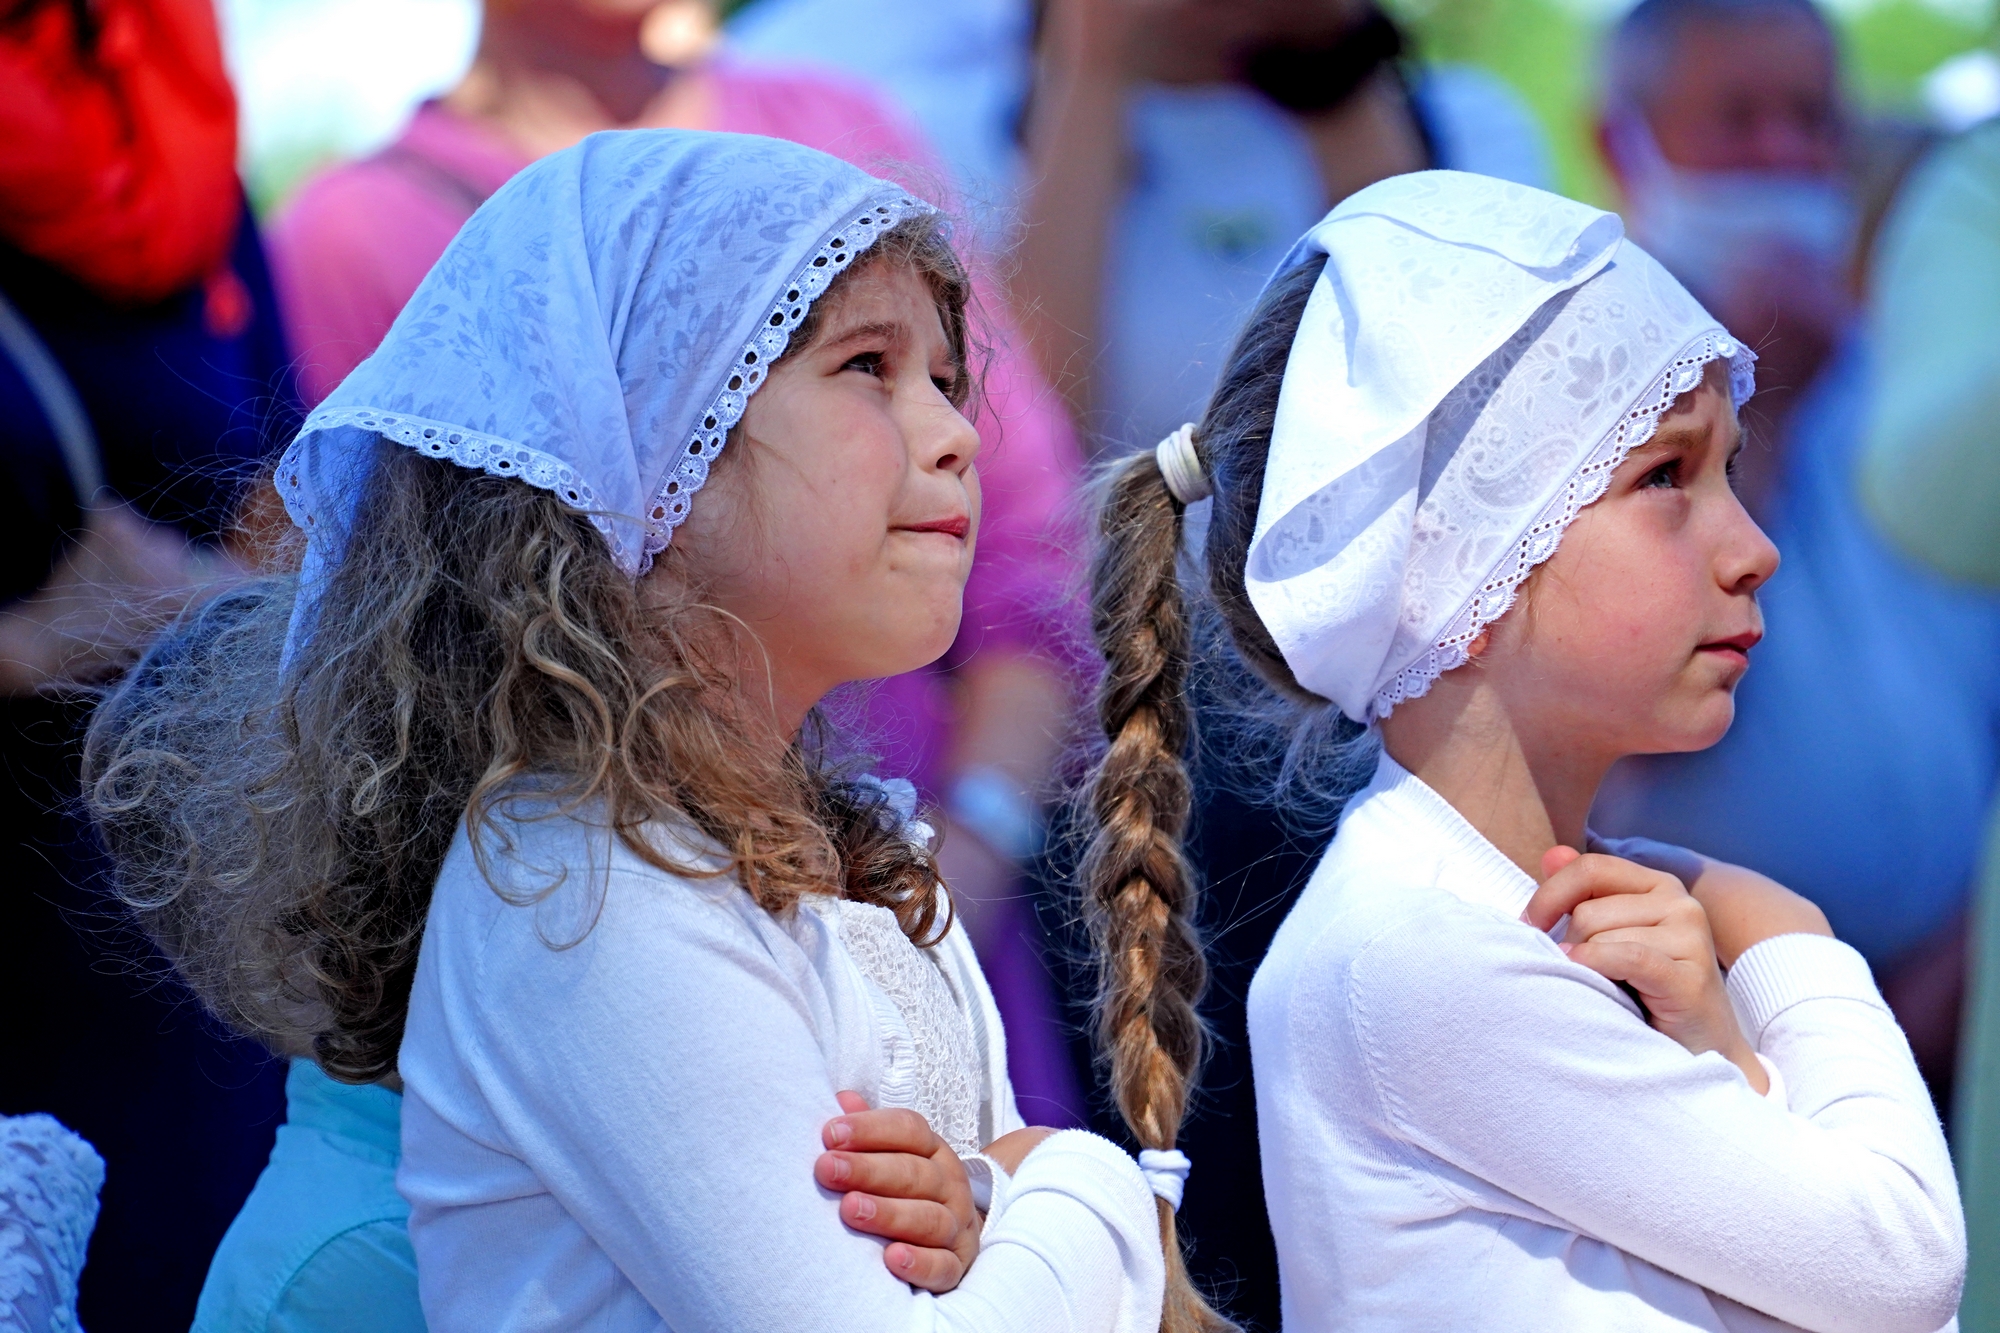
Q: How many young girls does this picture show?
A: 2